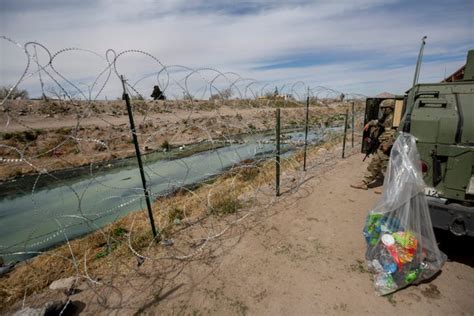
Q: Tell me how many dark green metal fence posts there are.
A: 5